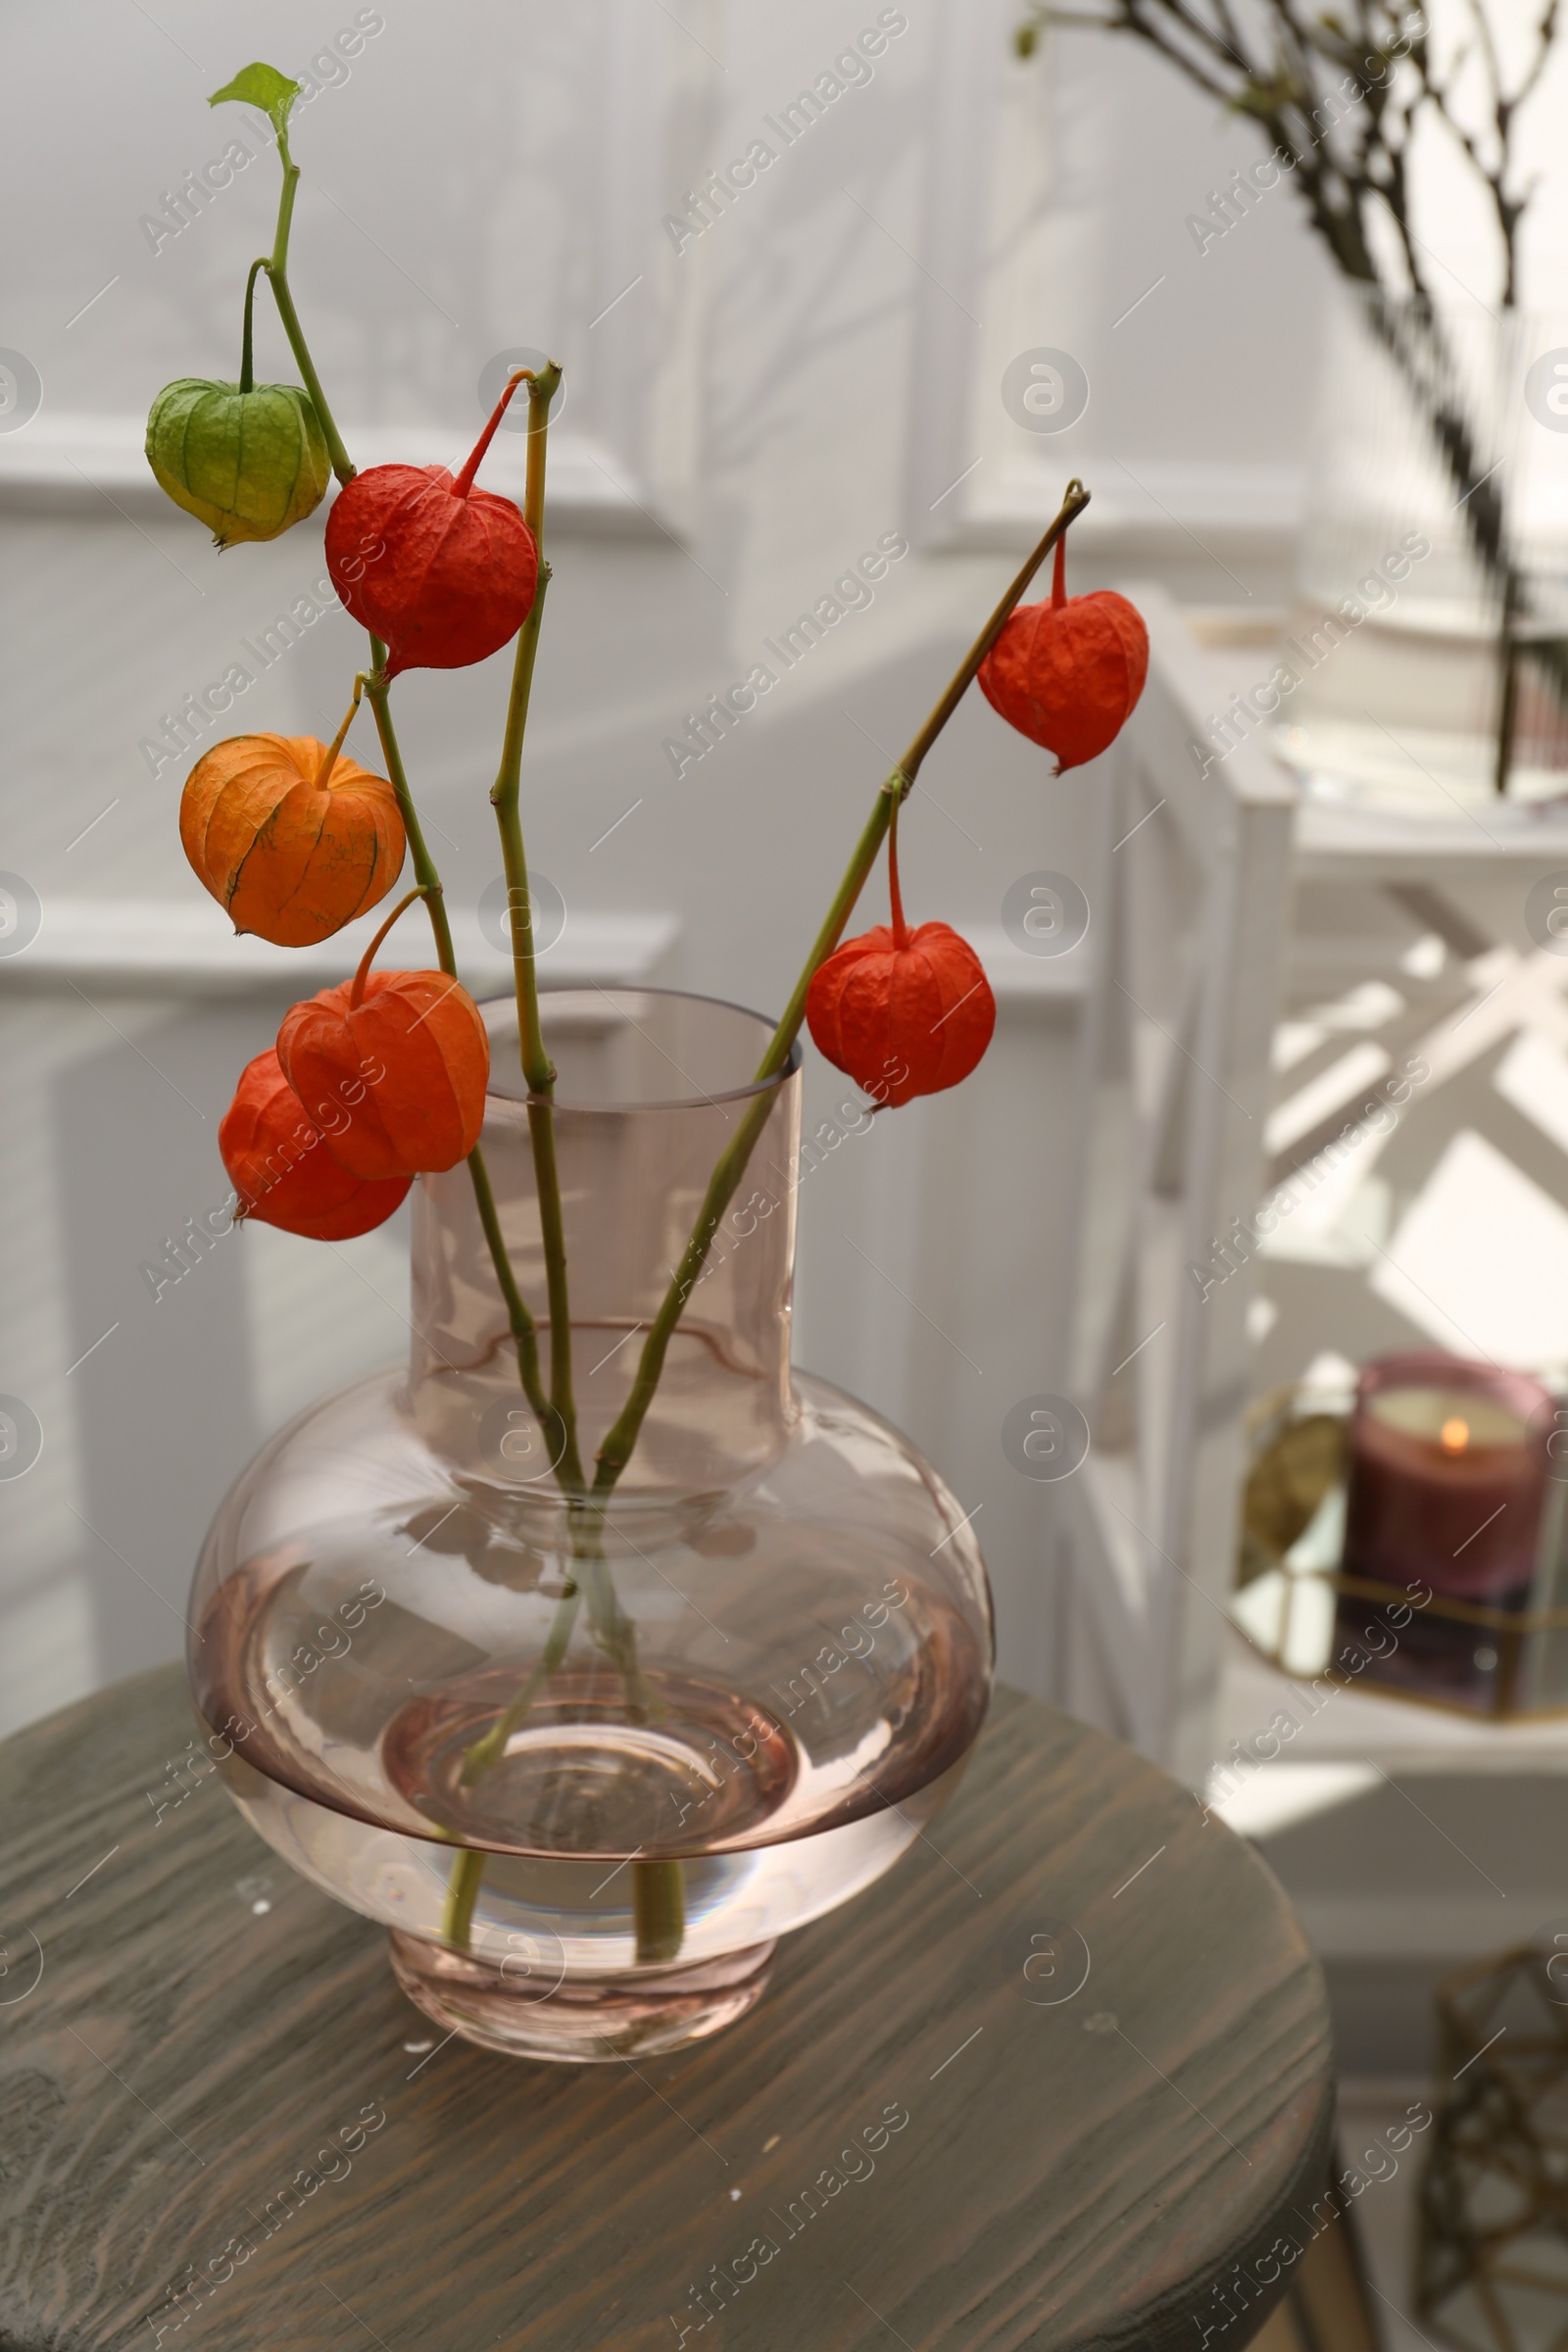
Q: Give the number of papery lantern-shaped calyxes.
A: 7